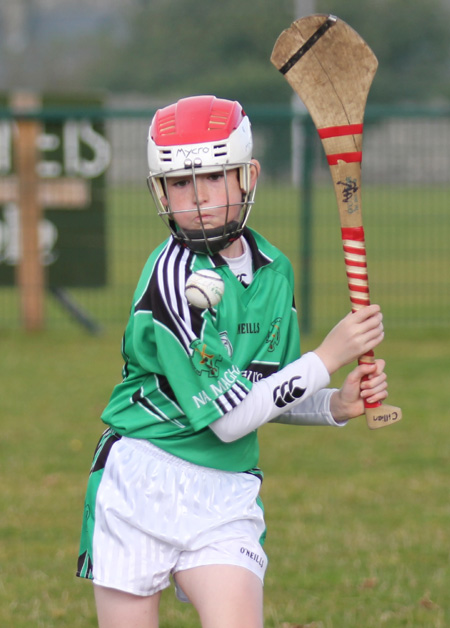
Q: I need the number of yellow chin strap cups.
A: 0